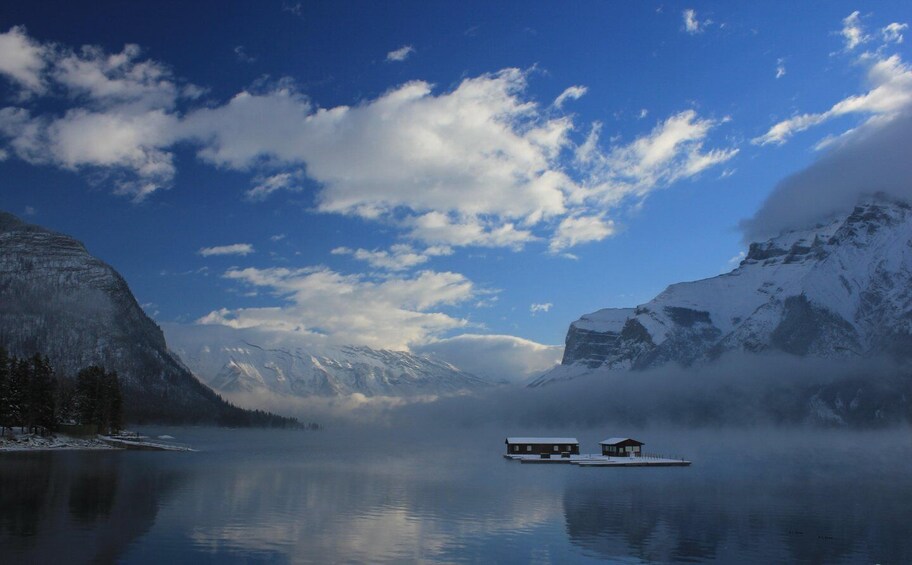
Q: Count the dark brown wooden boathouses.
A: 2